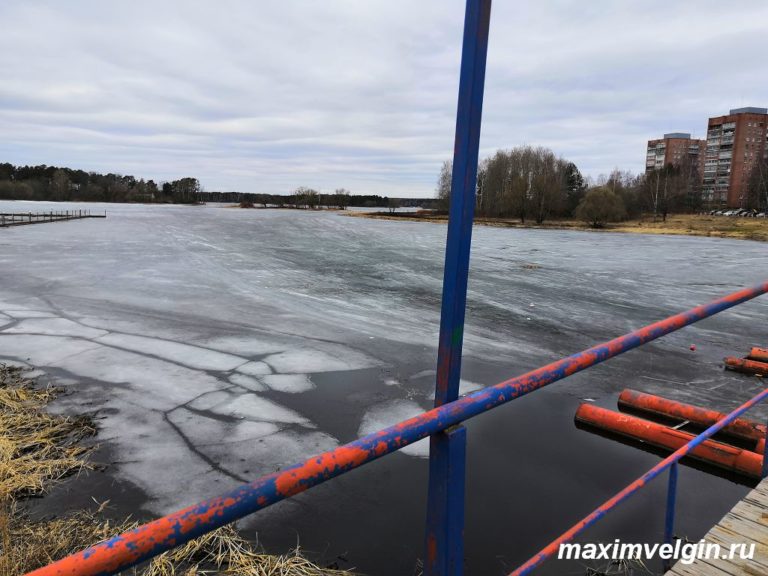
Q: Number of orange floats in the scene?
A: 4